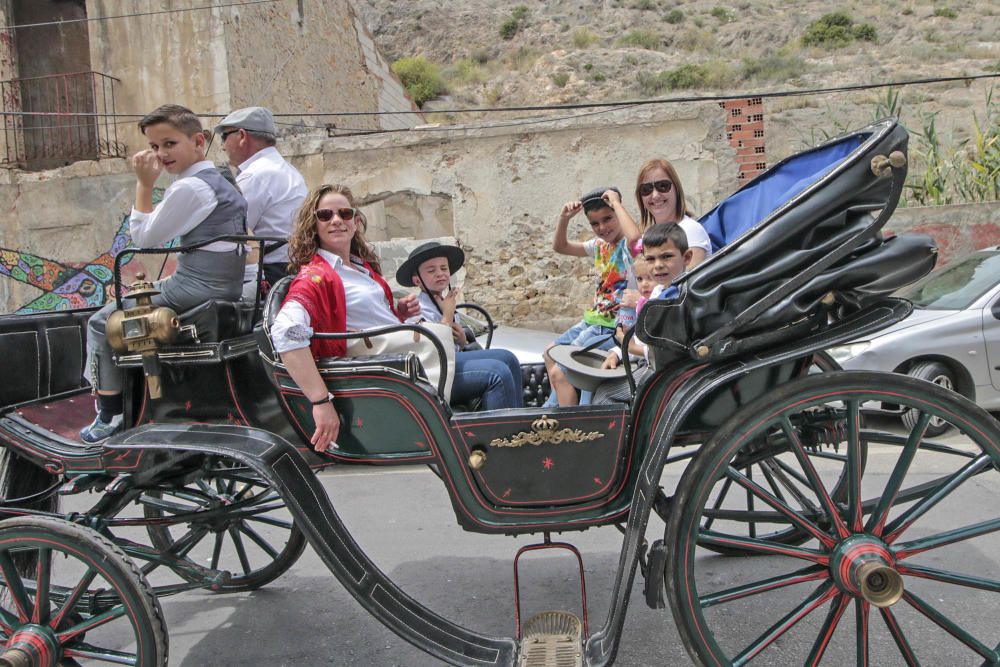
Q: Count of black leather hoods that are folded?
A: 1